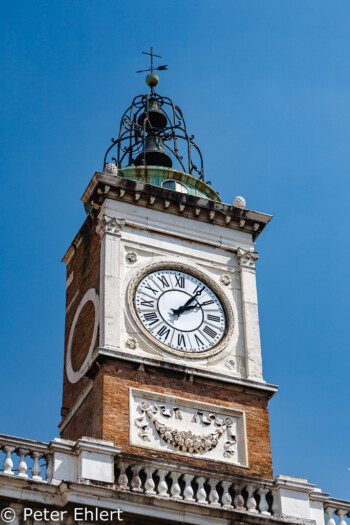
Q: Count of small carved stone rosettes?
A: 4